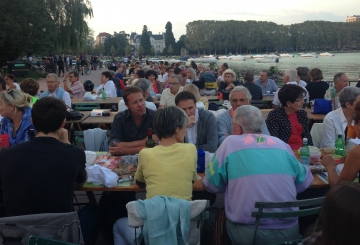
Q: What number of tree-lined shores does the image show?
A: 1